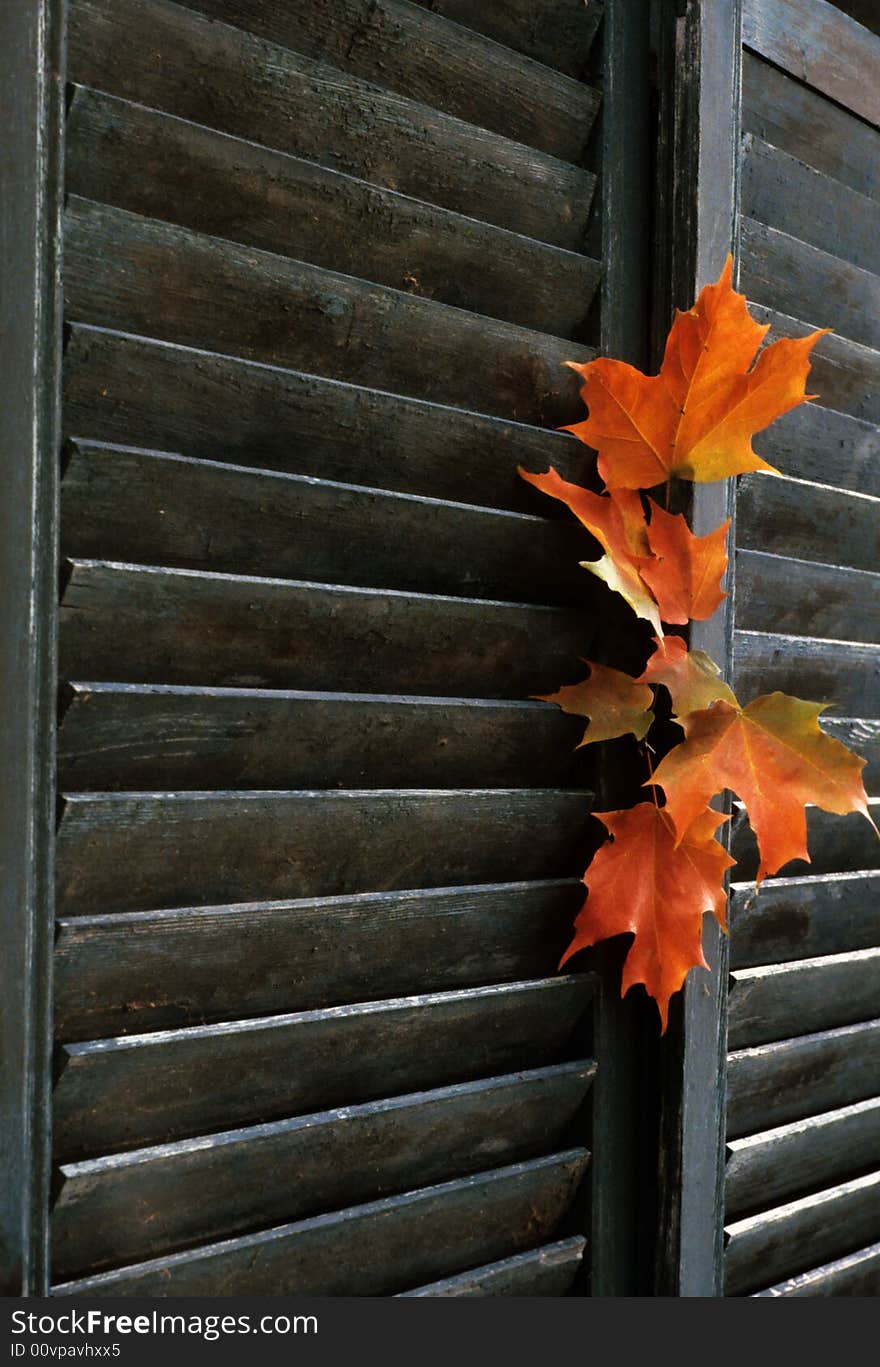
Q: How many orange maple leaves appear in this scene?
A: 7